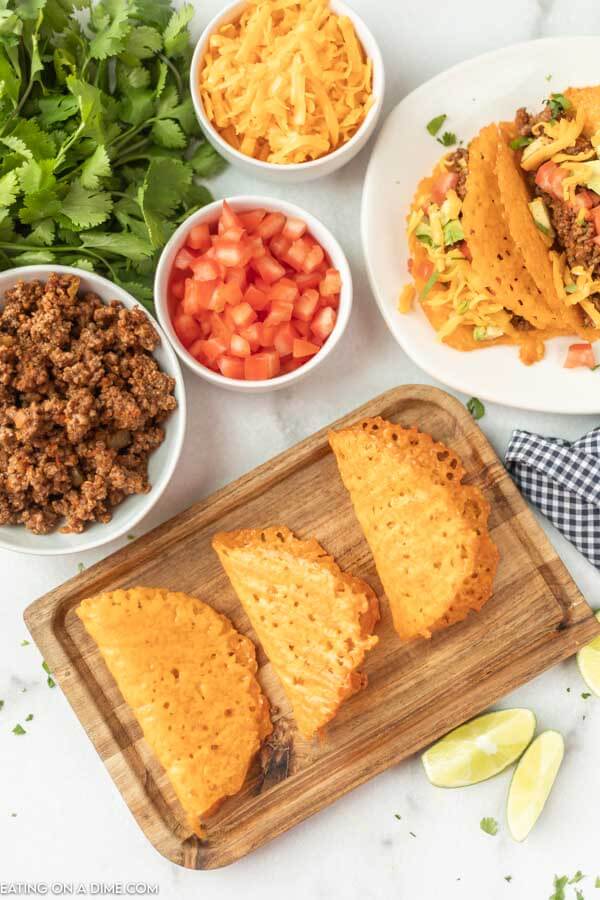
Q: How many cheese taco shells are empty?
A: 3